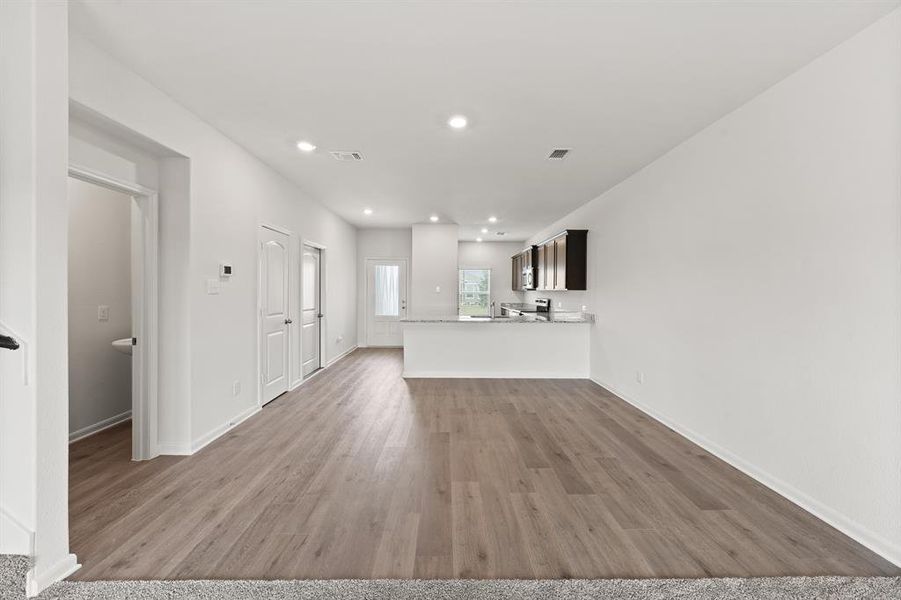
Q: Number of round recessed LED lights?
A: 7